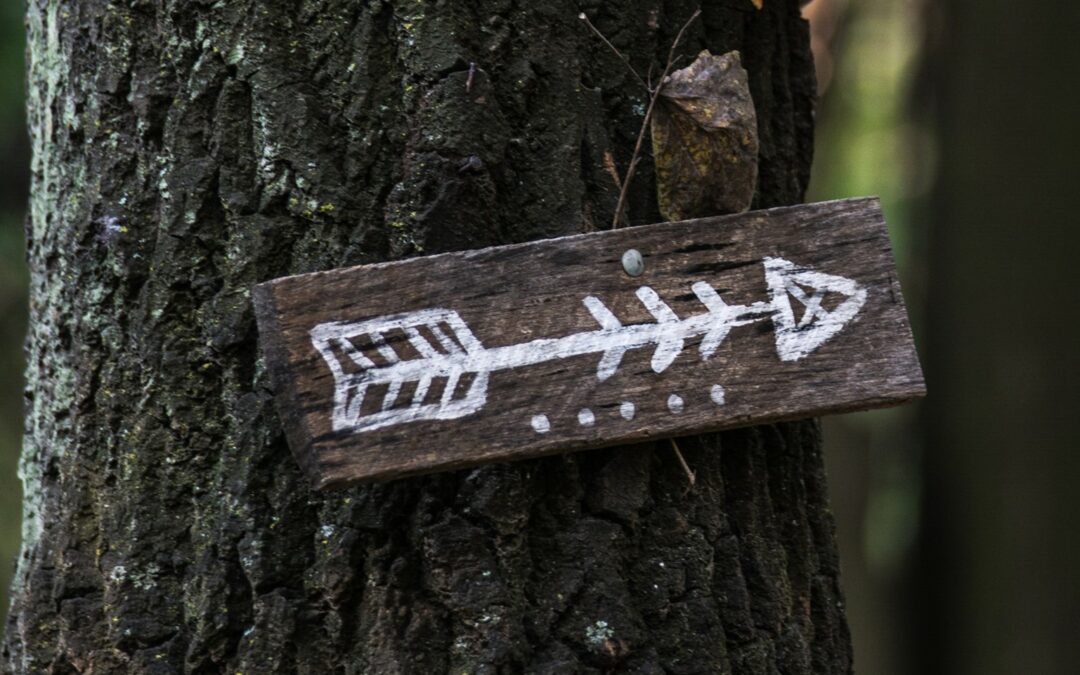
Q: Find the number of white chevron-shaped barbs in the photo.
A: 3